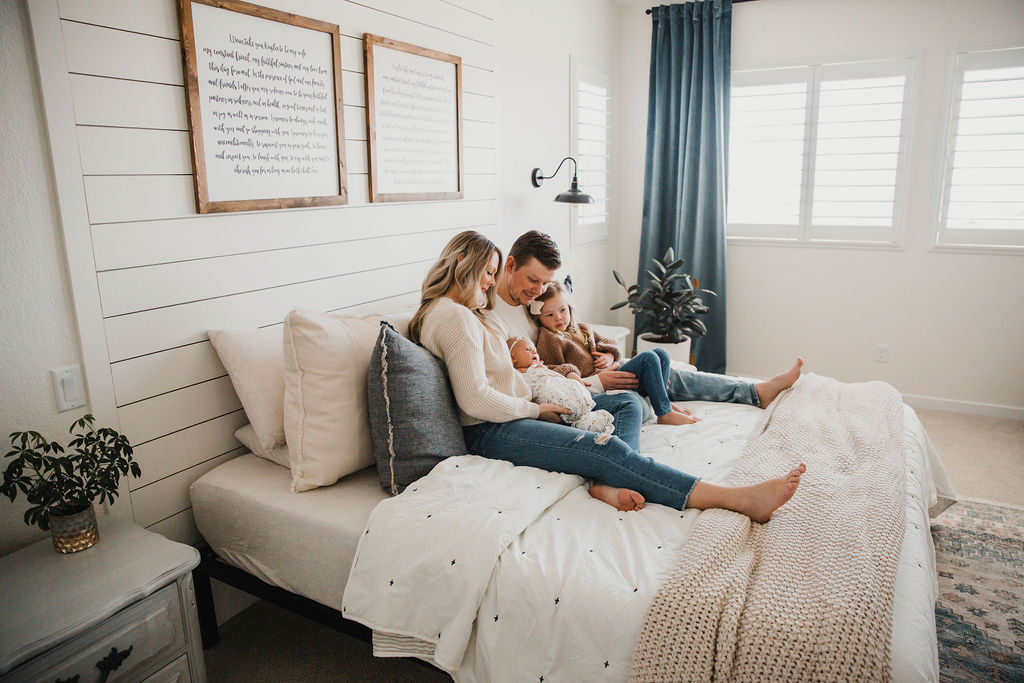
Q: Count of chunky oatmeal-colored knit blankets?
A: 1